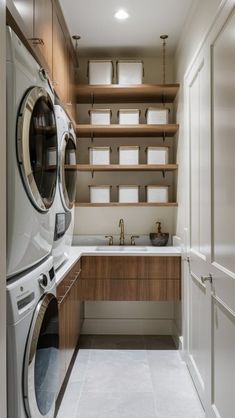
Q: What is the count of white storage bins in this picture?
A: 11